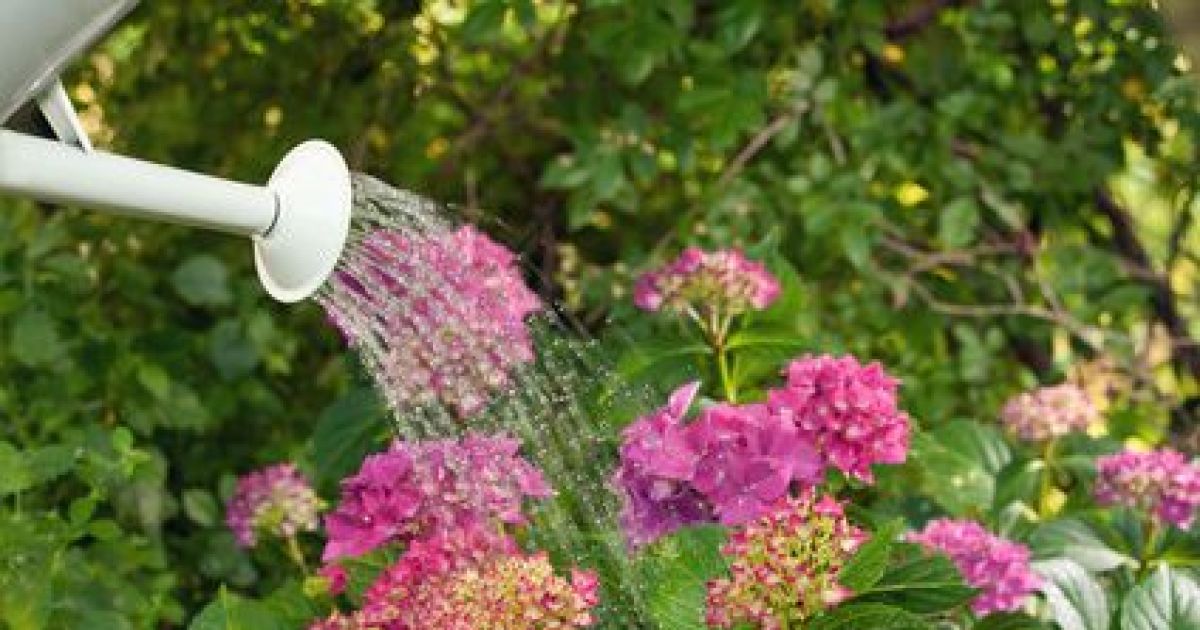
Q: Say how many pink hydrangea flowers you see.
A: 11